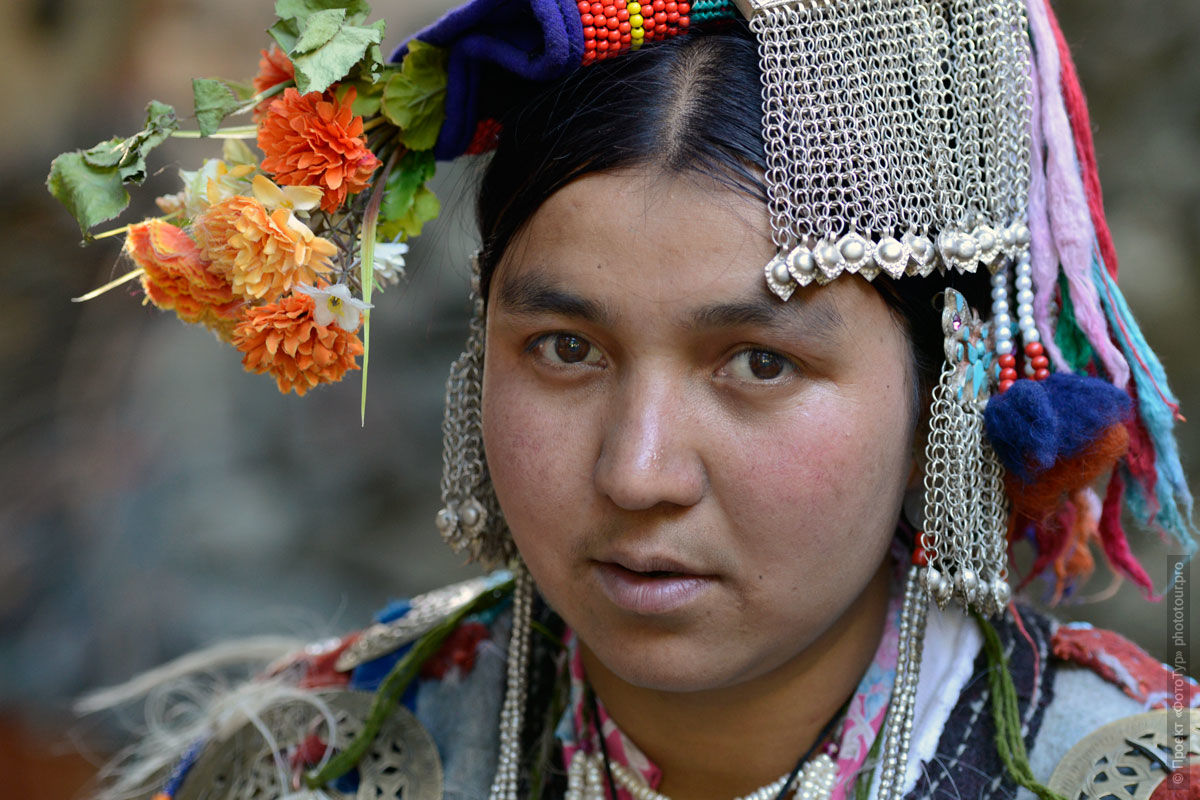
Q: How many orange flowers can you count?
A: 5